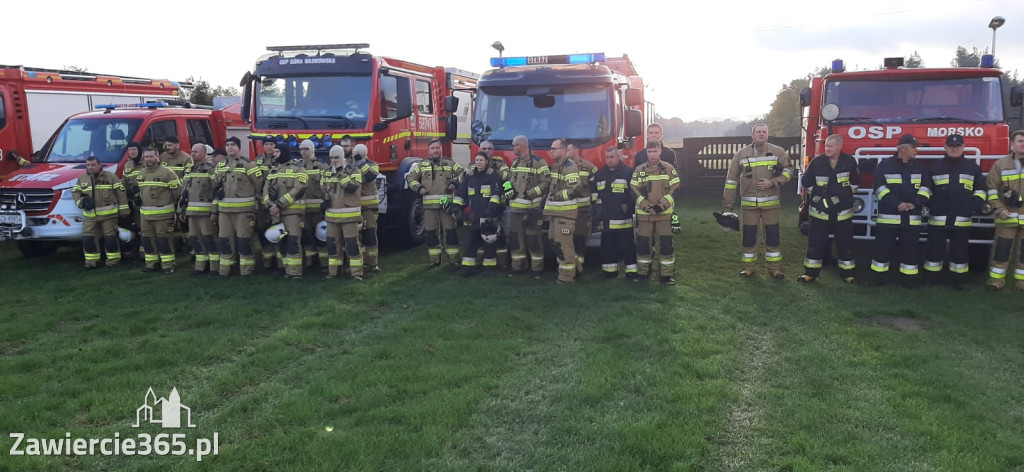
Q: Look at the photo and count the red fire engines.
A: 5